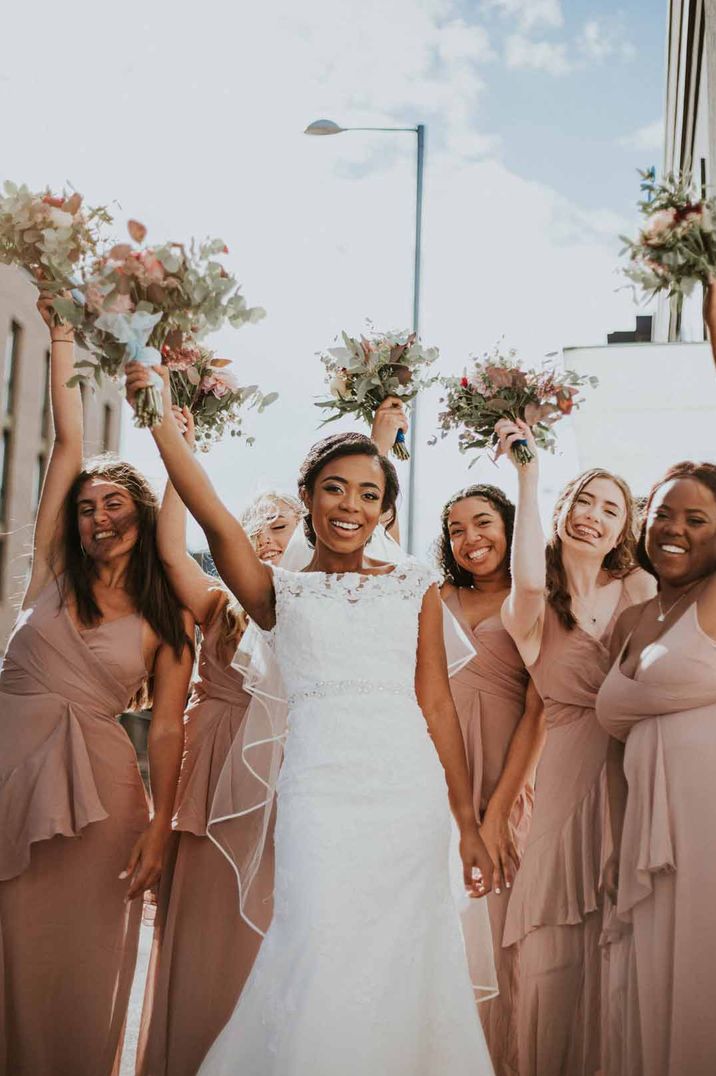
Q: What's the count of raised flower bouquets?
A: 6